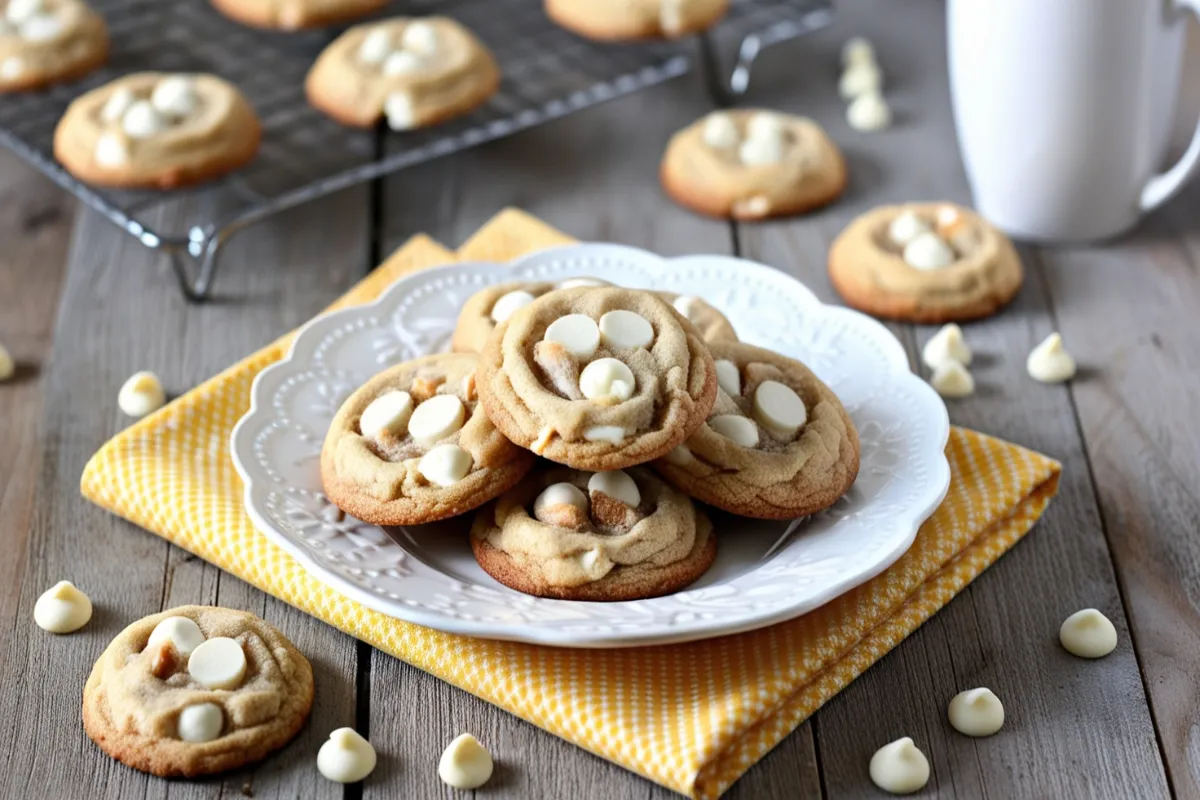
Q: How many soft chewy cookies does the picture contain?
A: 14